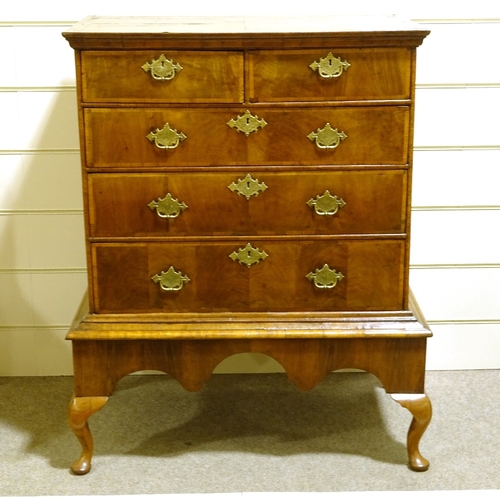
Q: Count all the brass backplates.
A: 11